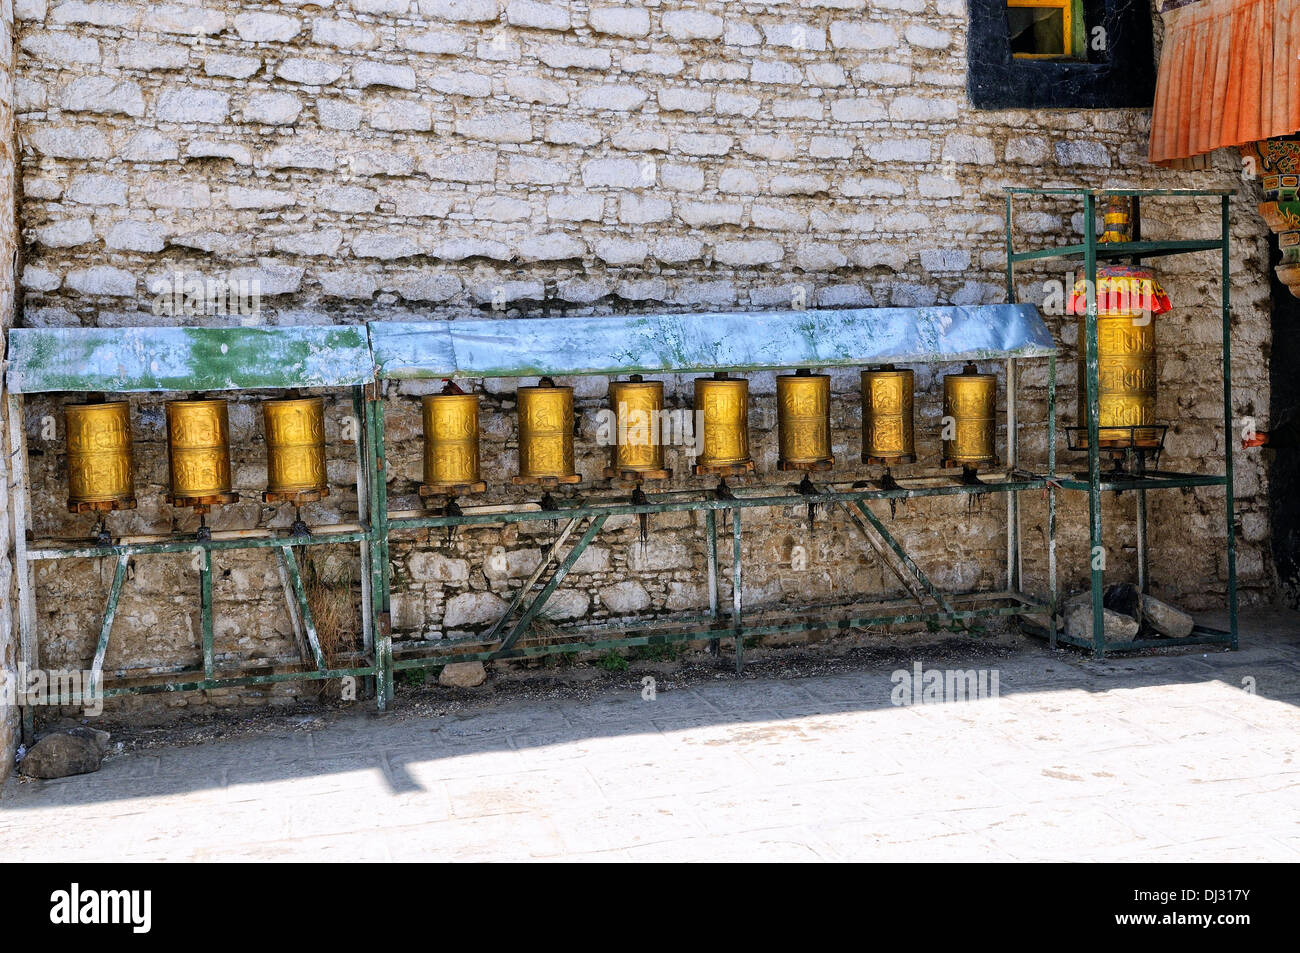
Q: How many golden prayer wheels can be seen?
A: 11